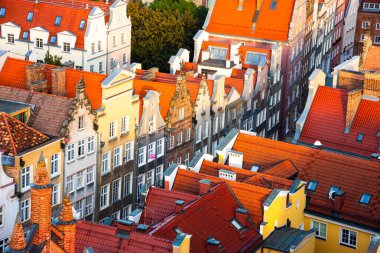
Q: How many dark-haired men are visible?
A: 0